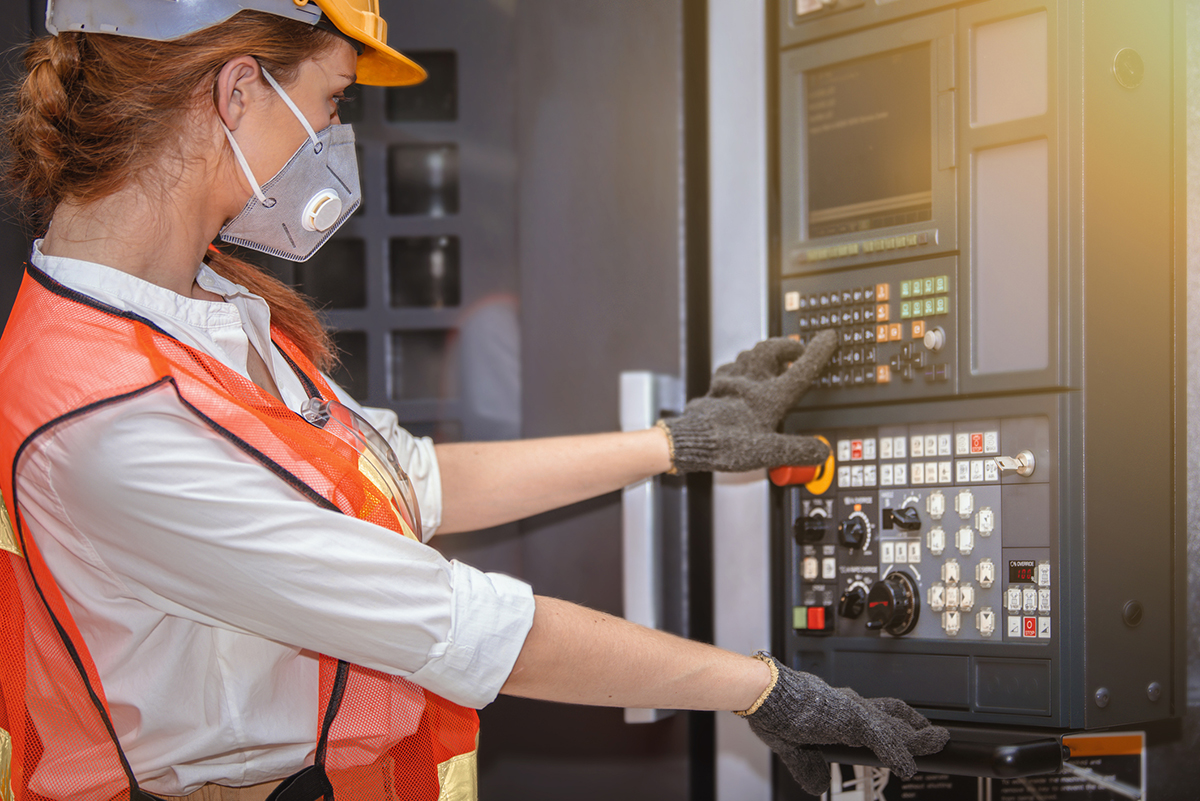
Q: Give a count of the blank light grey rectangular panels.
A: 2